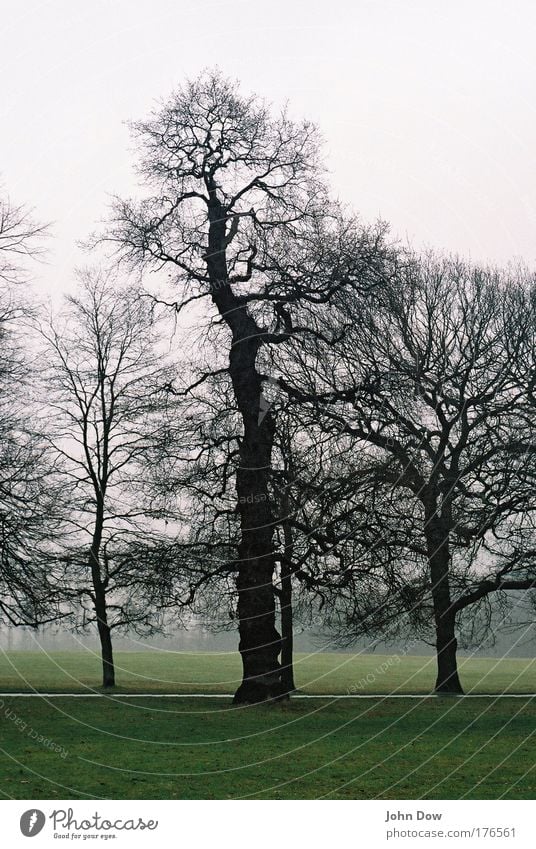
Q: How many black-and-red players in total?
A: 0